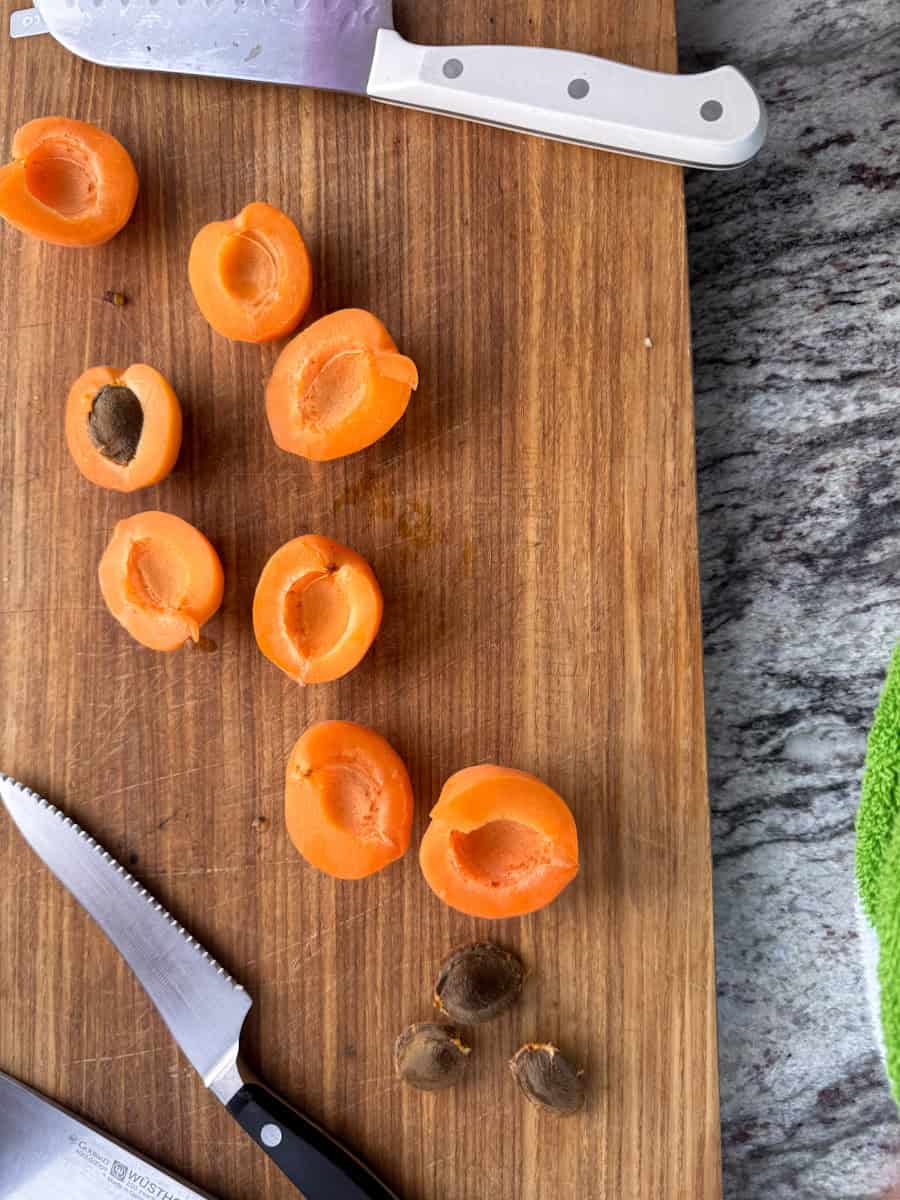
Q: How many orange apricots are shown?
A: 8